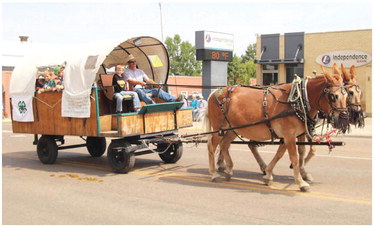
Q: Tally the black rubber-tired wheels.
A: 4